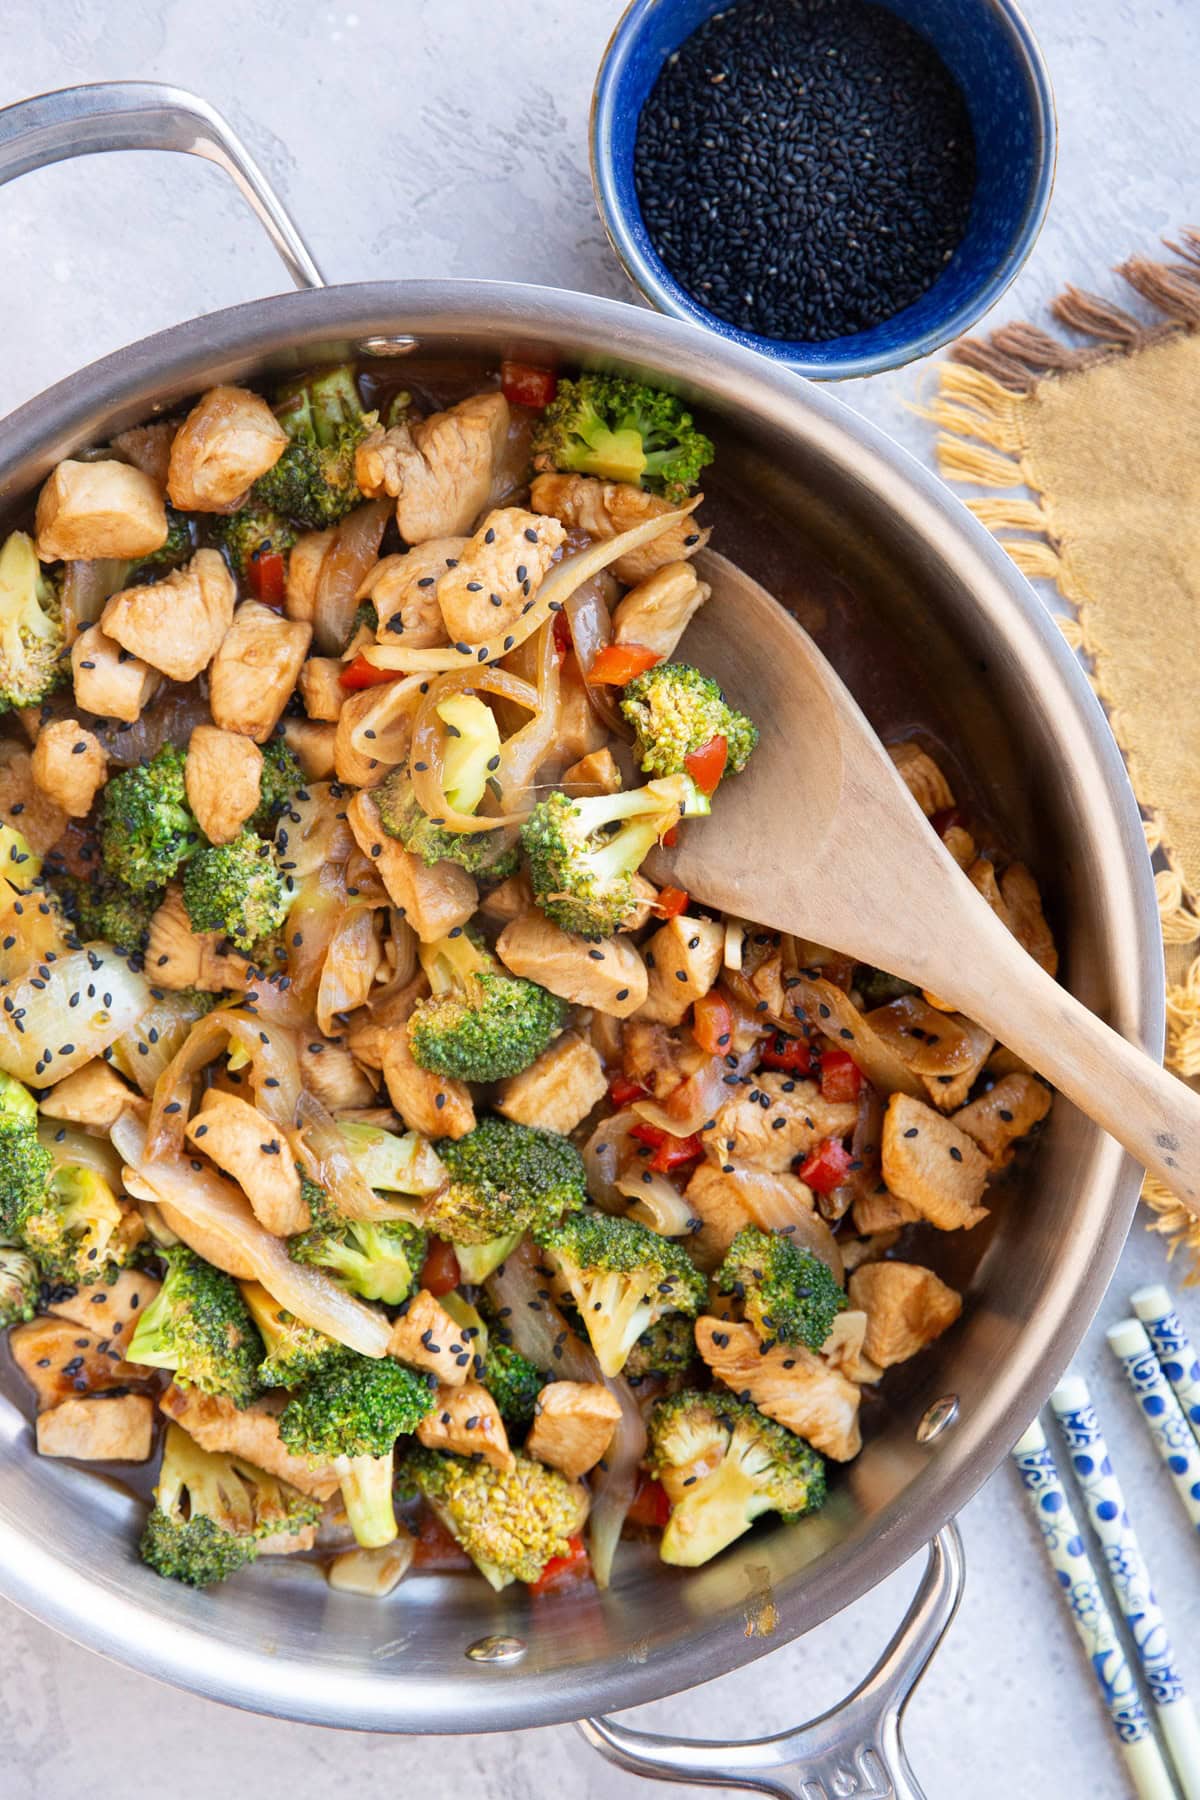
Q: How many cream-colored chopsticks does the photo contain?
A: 4